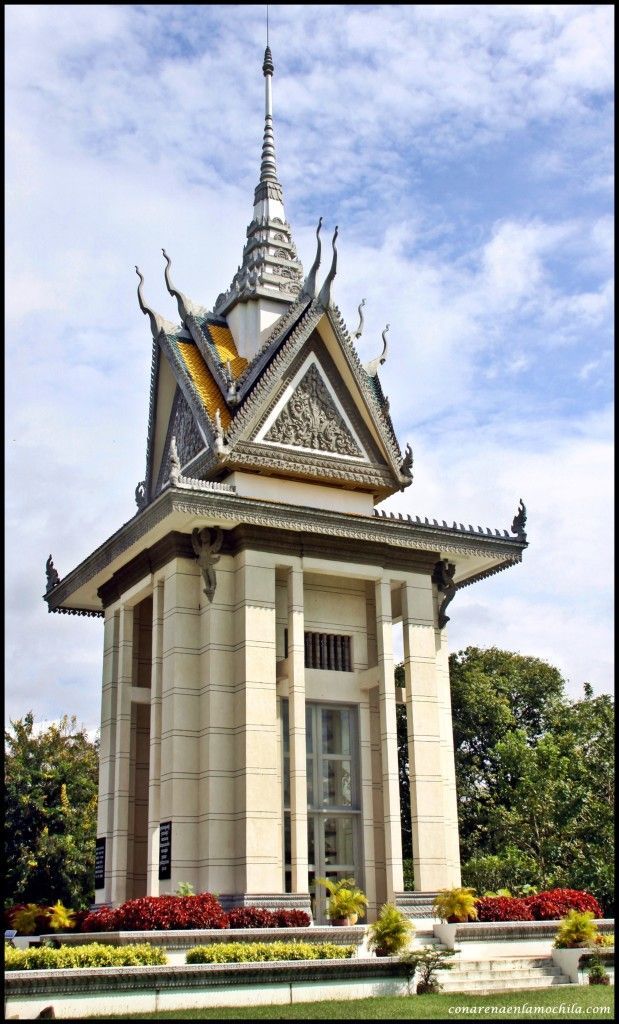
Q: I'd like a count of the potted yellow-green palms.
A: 4